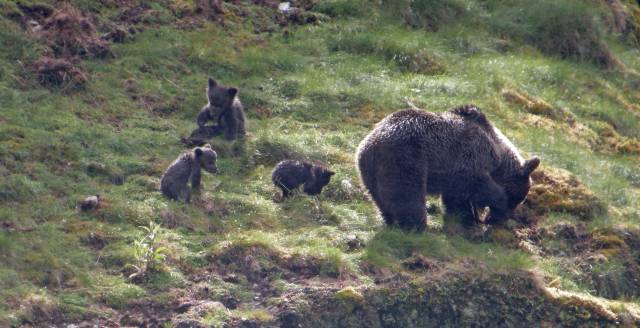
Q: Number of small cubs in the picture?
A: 3